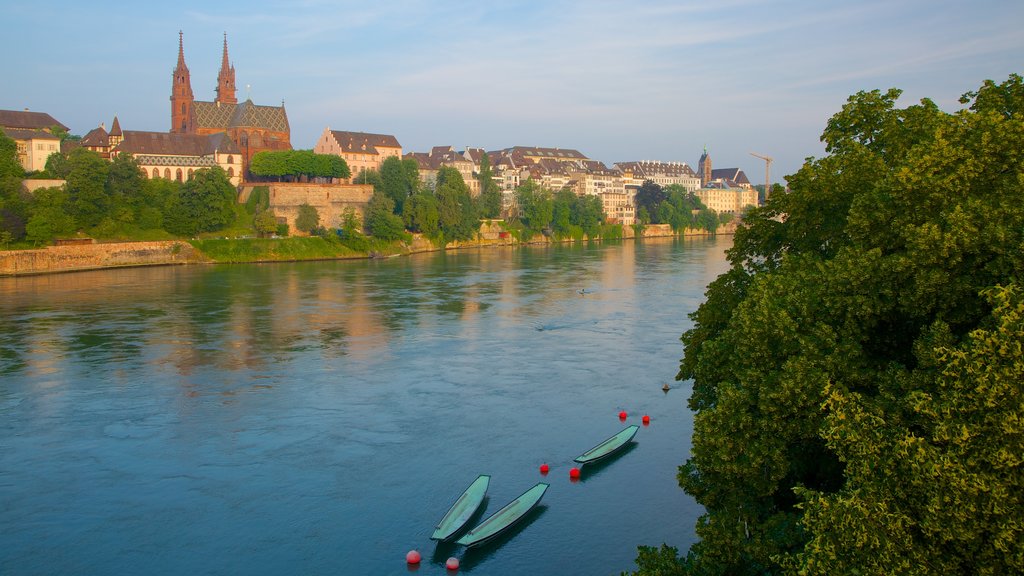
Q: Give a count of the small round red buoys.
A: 6